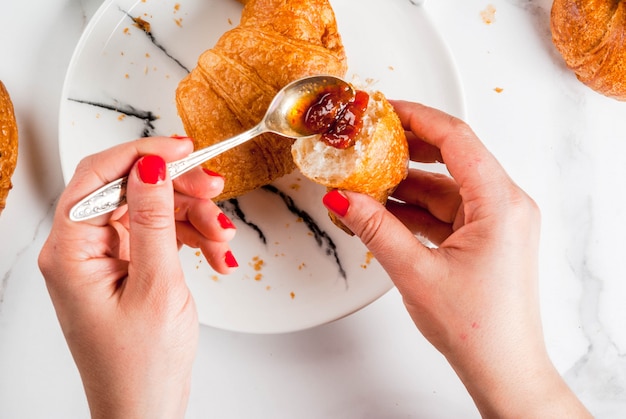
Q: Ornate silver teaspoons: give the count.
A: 1